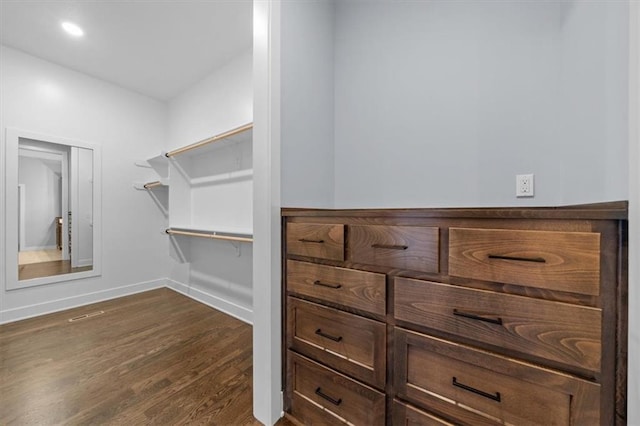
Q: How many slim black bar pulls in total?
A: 8